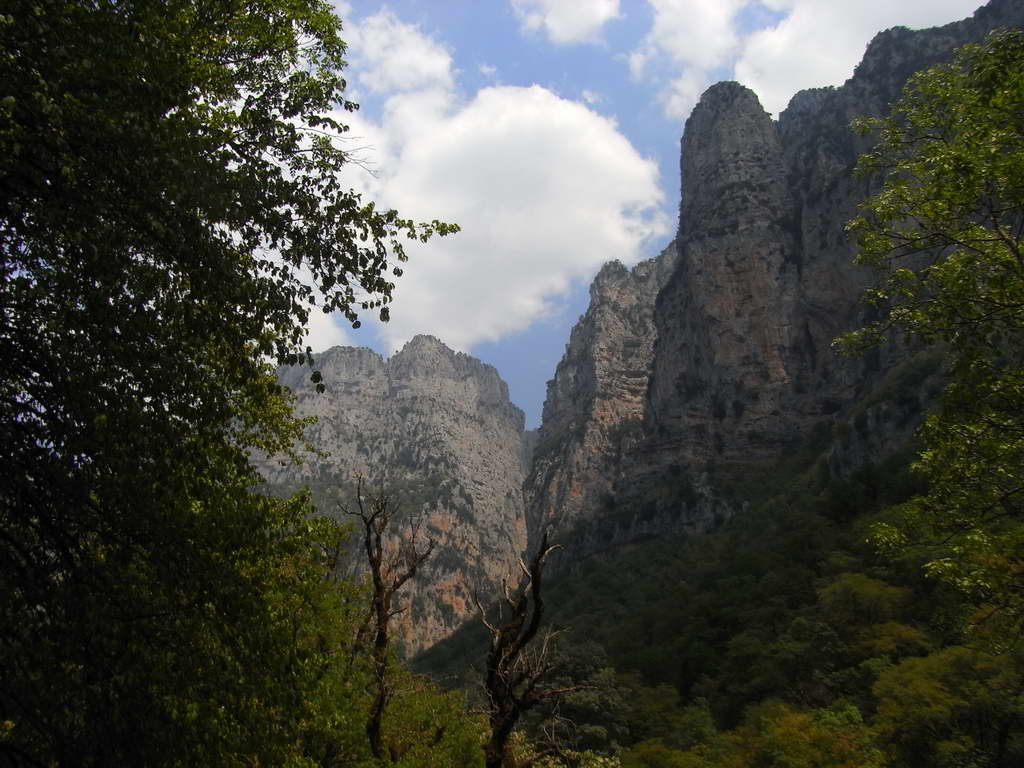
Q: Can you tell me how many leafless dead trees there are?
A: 2